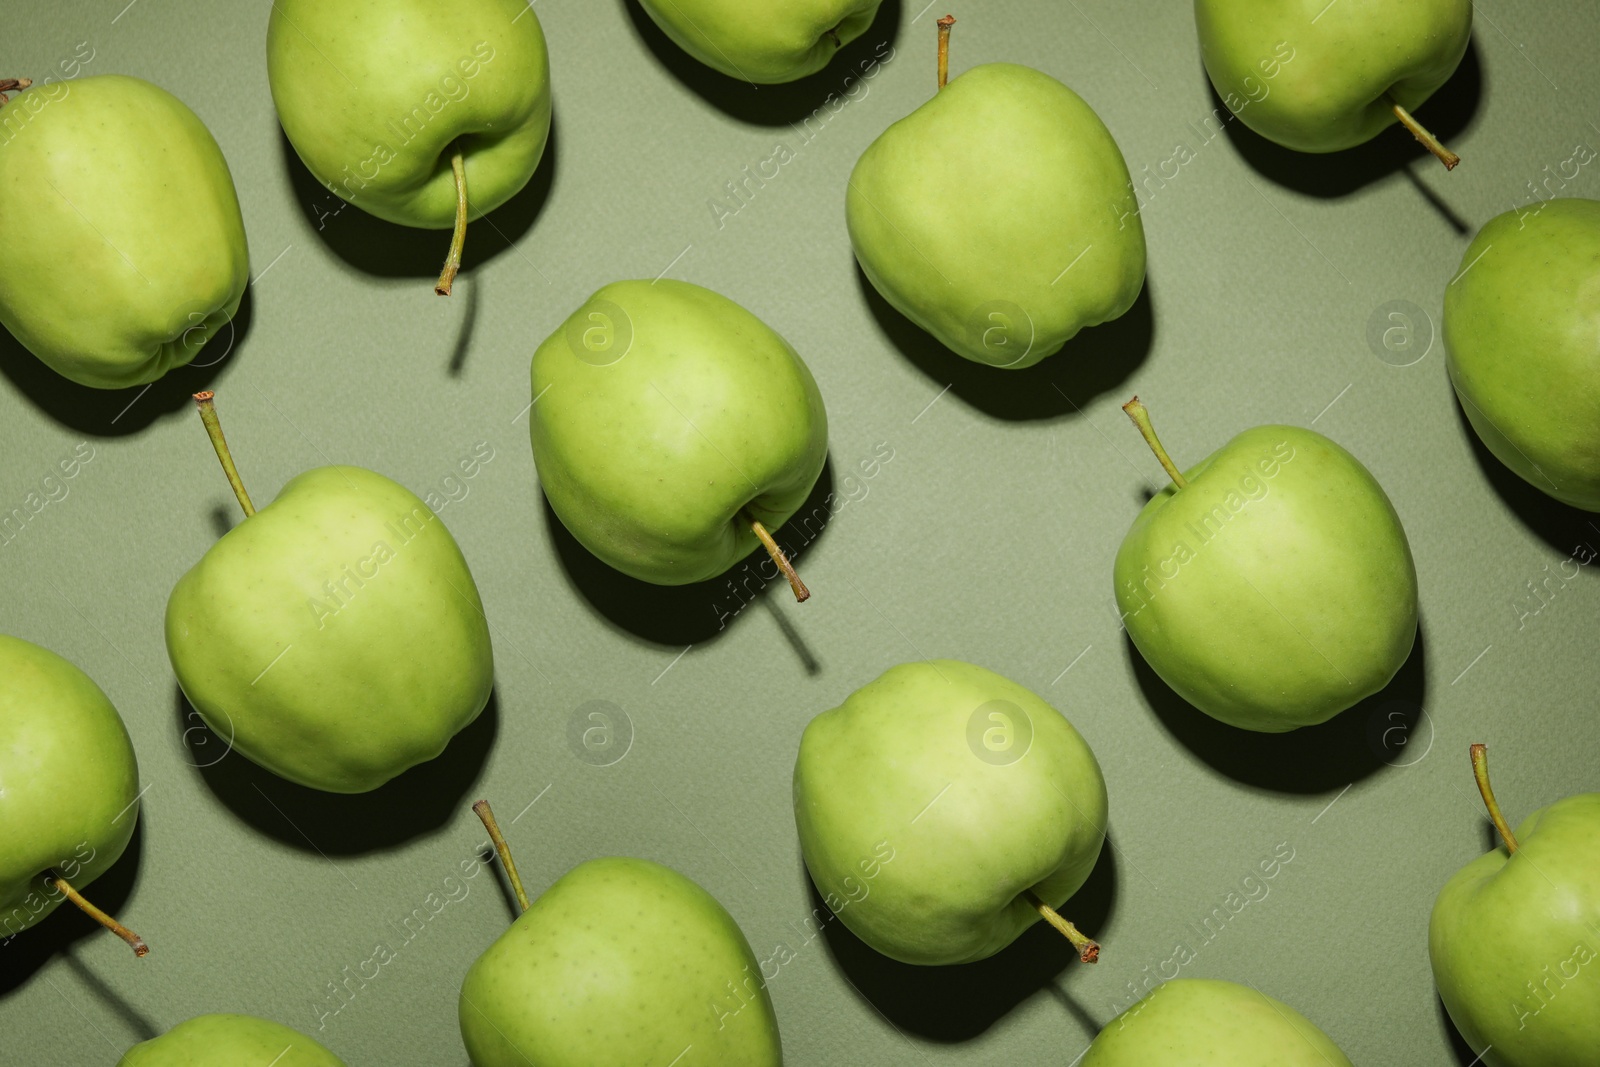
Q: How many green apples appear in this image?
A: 15